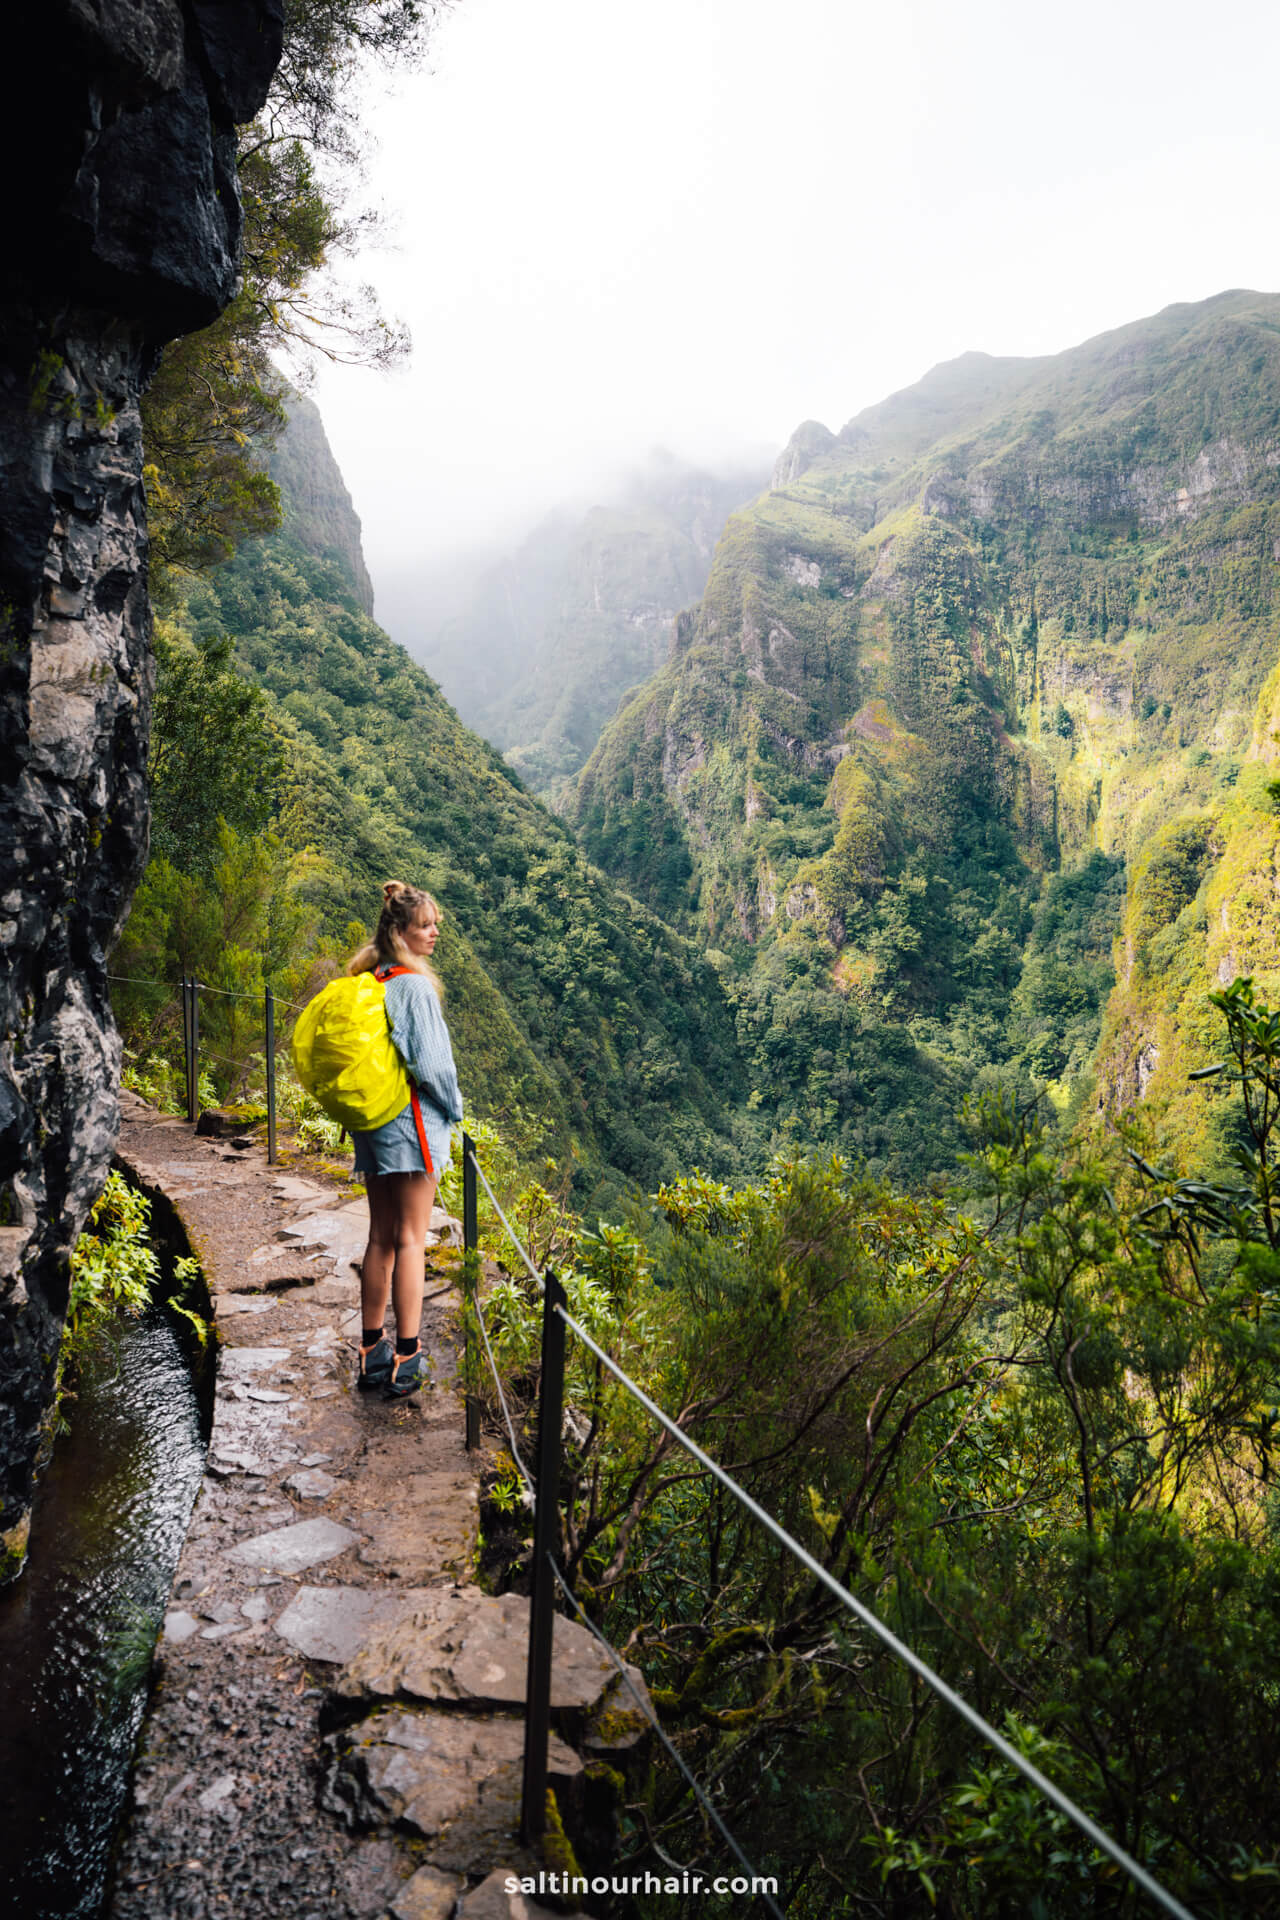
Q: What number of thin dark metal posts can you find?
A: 5